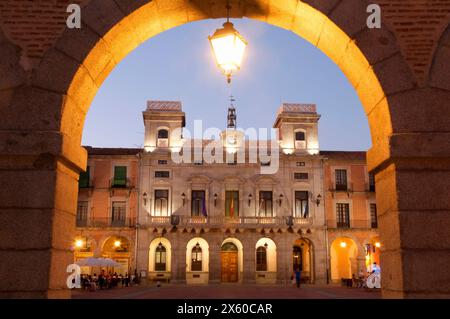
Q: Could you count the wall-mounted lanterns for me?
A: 6